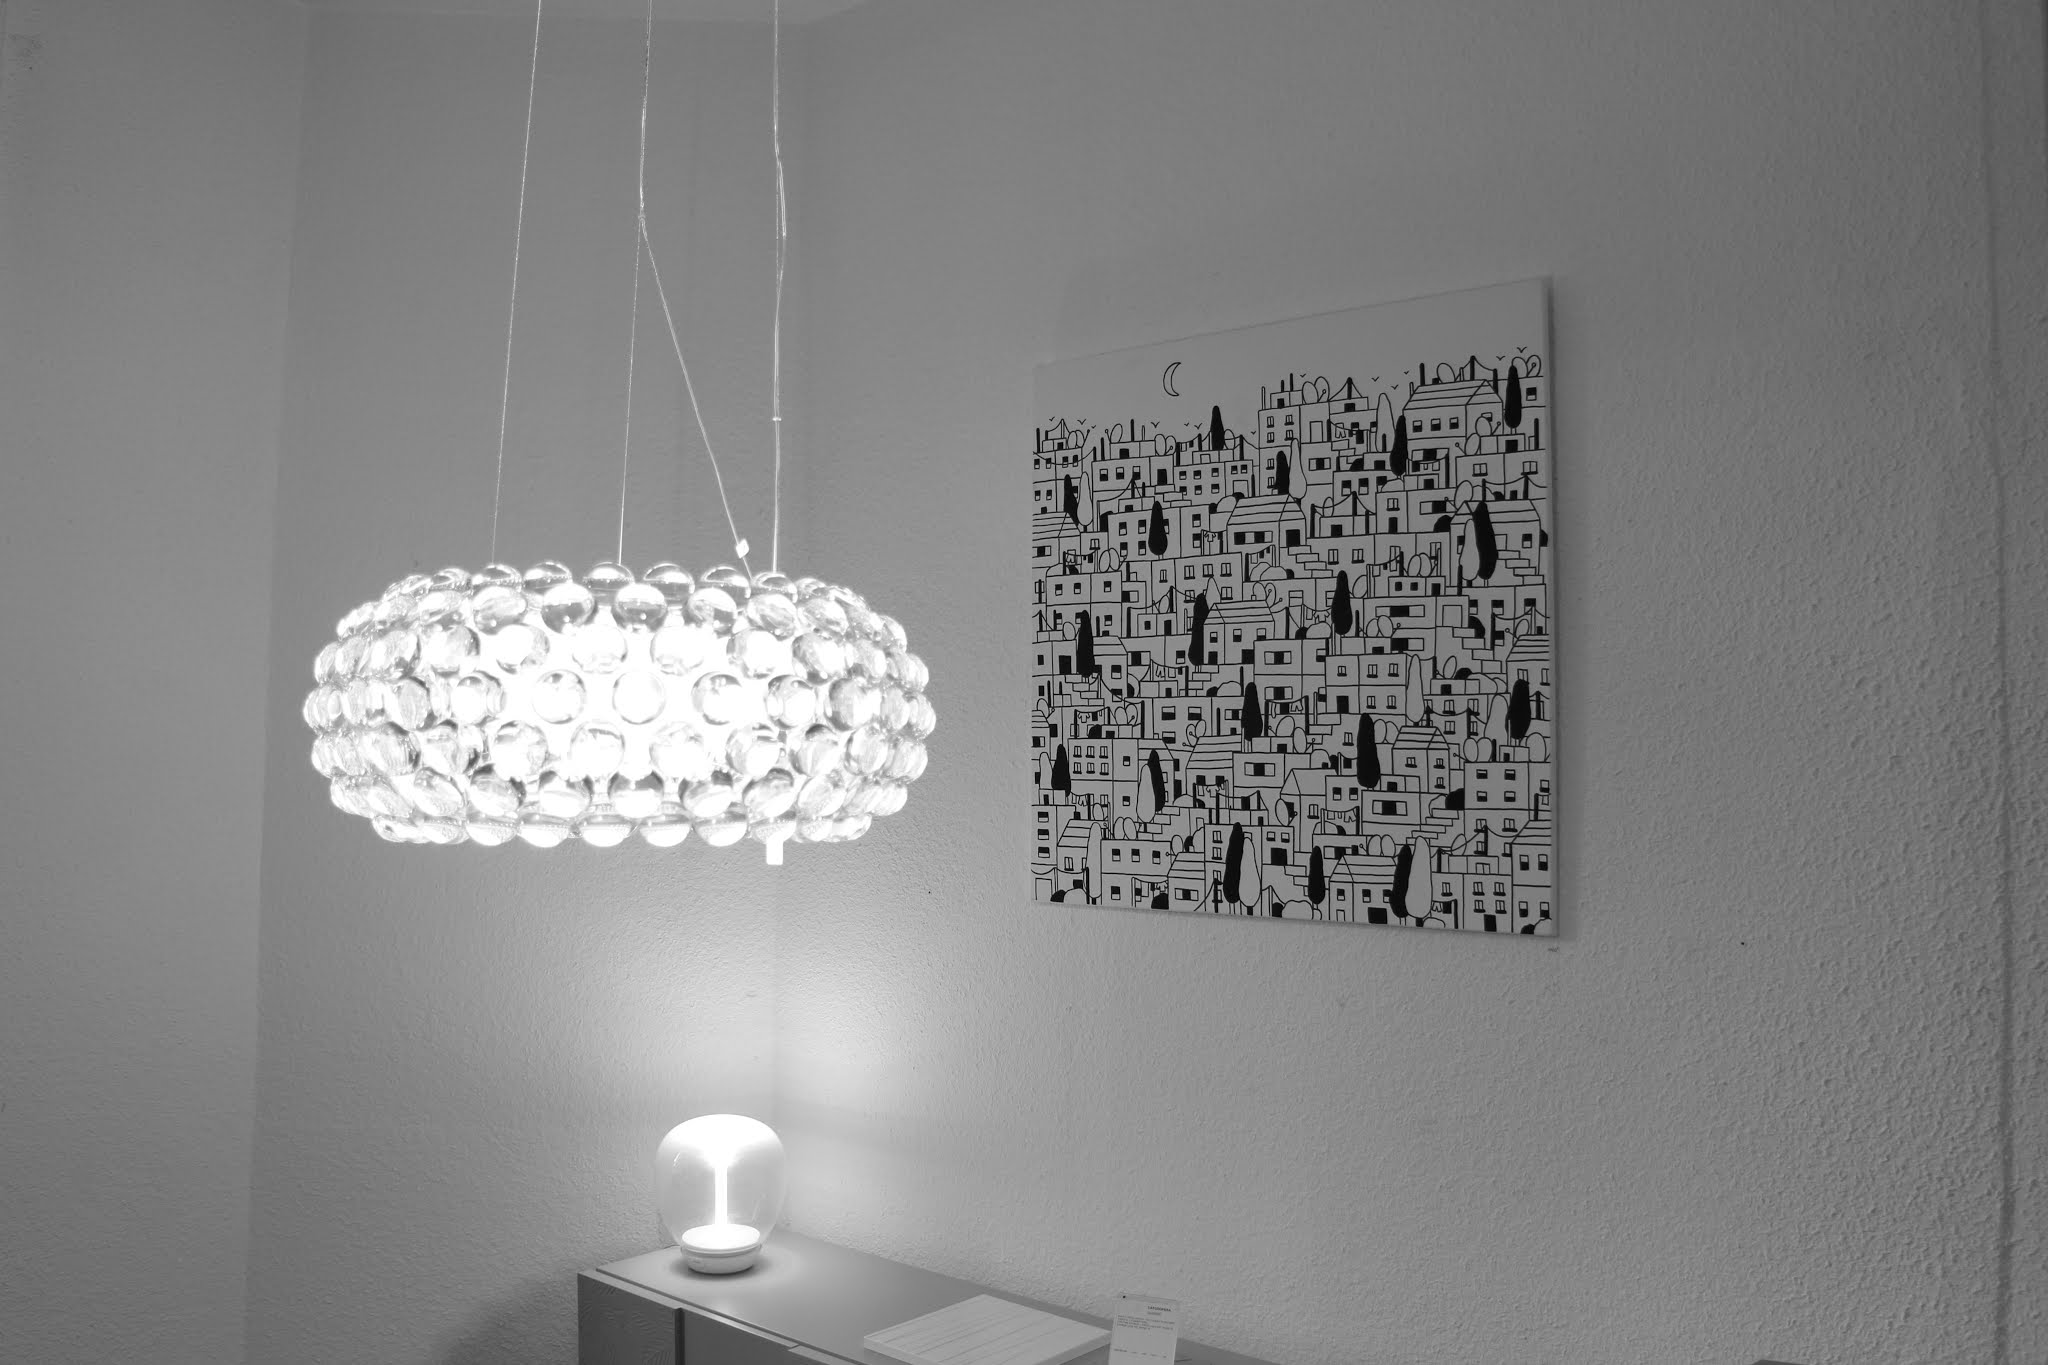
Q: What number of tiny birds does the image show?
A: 13